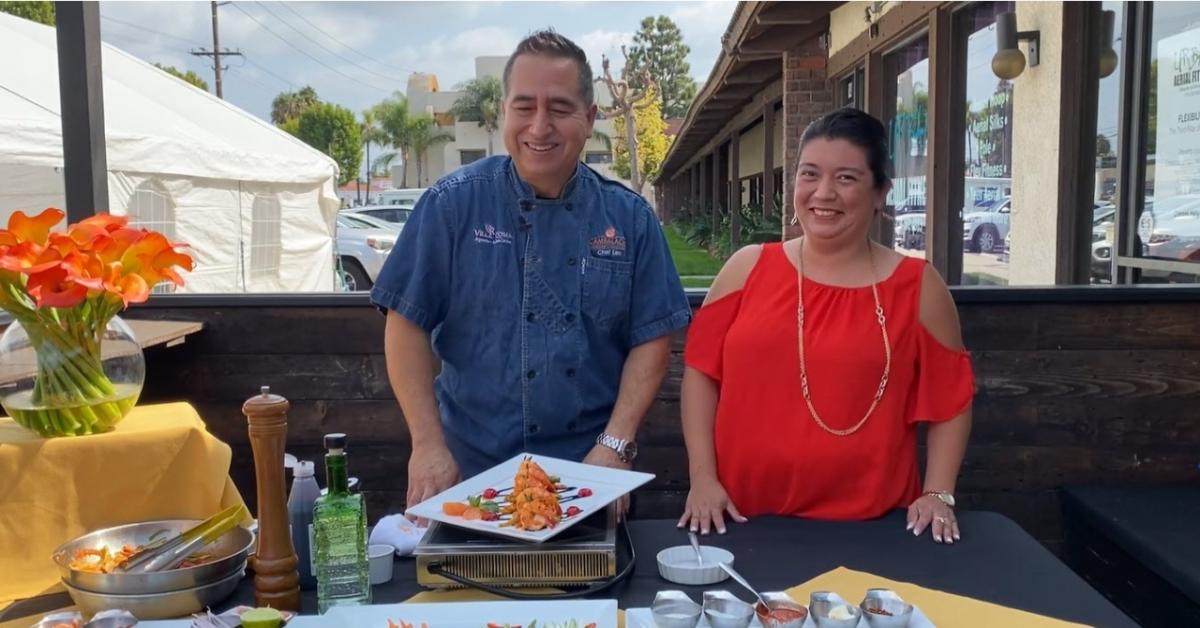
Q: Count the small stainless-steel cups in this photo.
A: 7